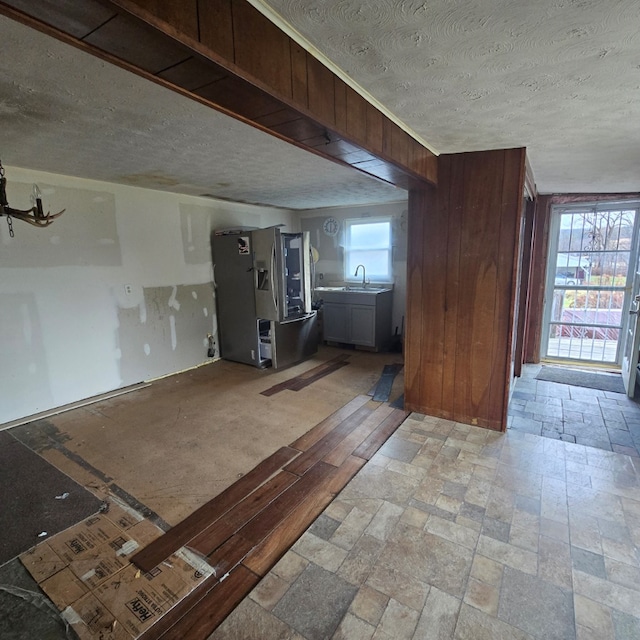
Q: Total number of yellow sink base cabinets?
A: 0